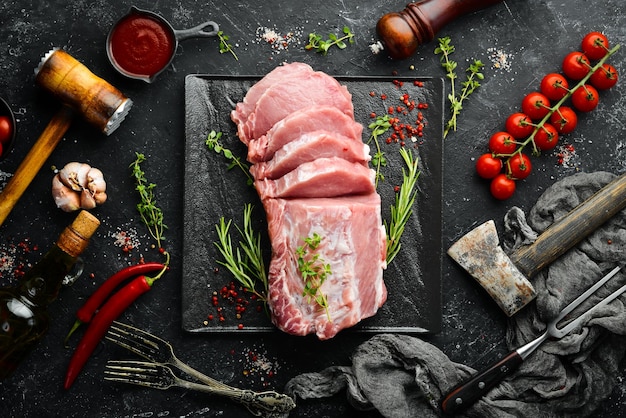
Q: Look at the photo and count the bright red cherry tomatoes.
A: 13